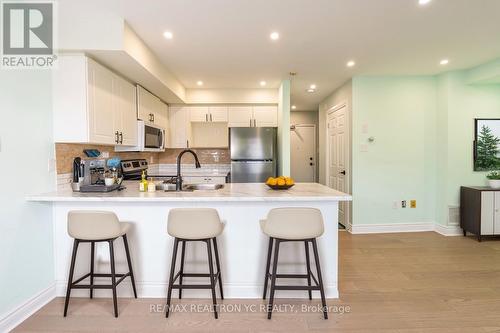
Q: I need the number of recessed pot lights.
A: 9